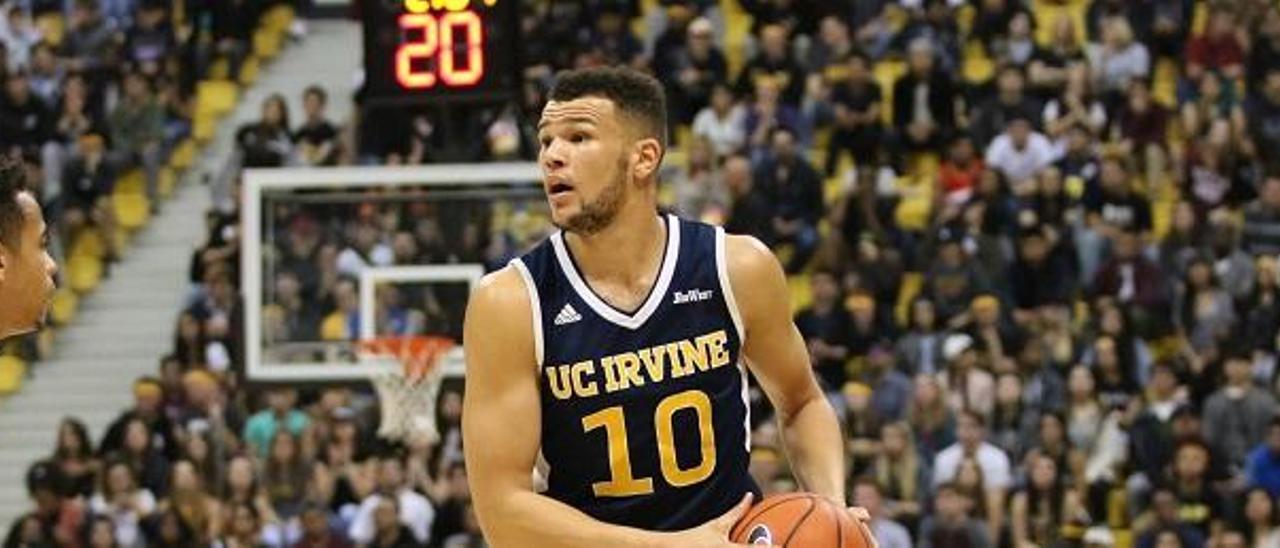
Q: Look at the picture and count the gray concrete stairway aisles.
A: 1